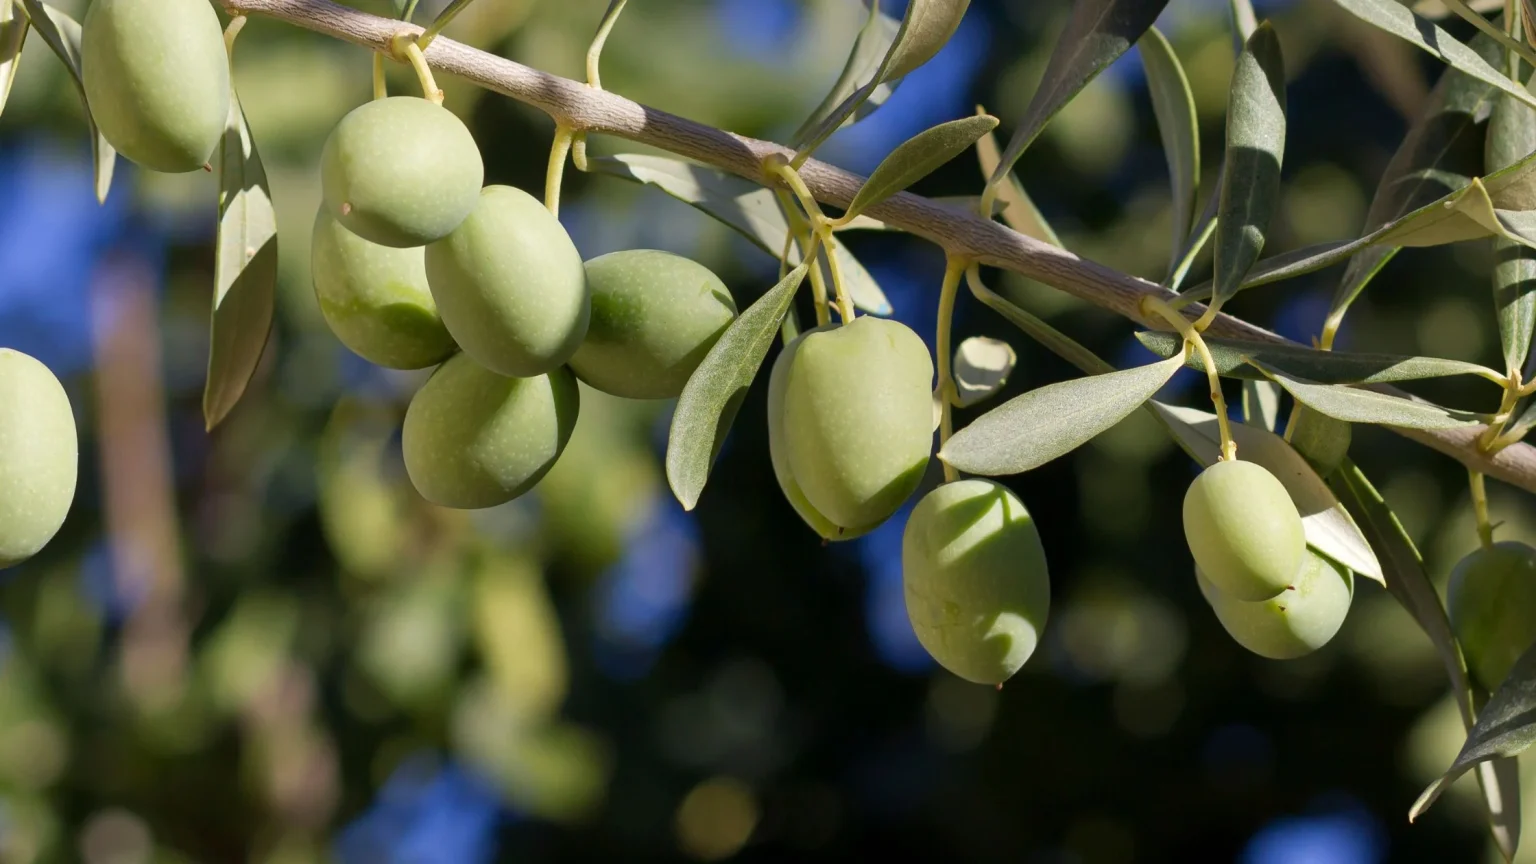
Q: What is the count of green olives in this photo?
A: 13